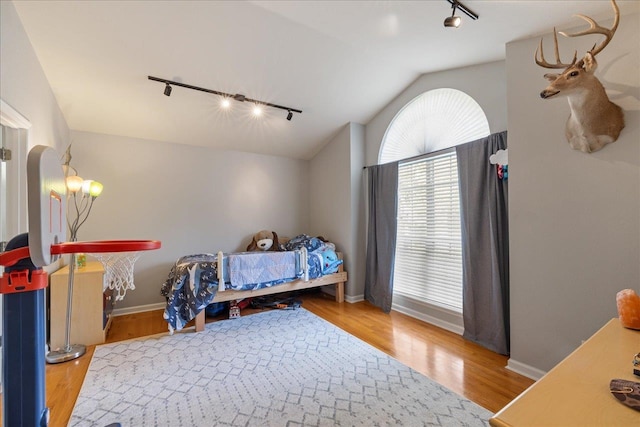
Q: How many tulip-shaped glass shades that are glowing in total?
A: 3